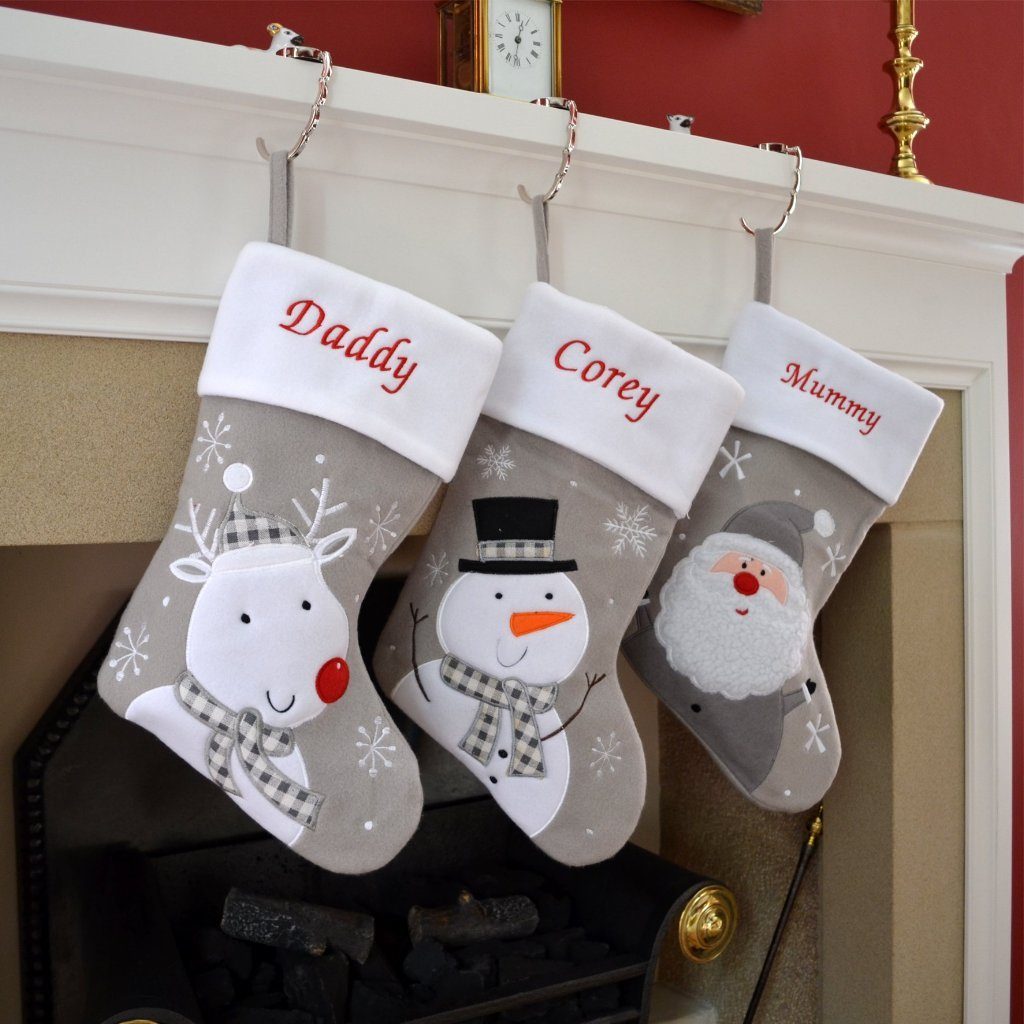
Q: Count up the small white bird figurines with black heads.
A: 2